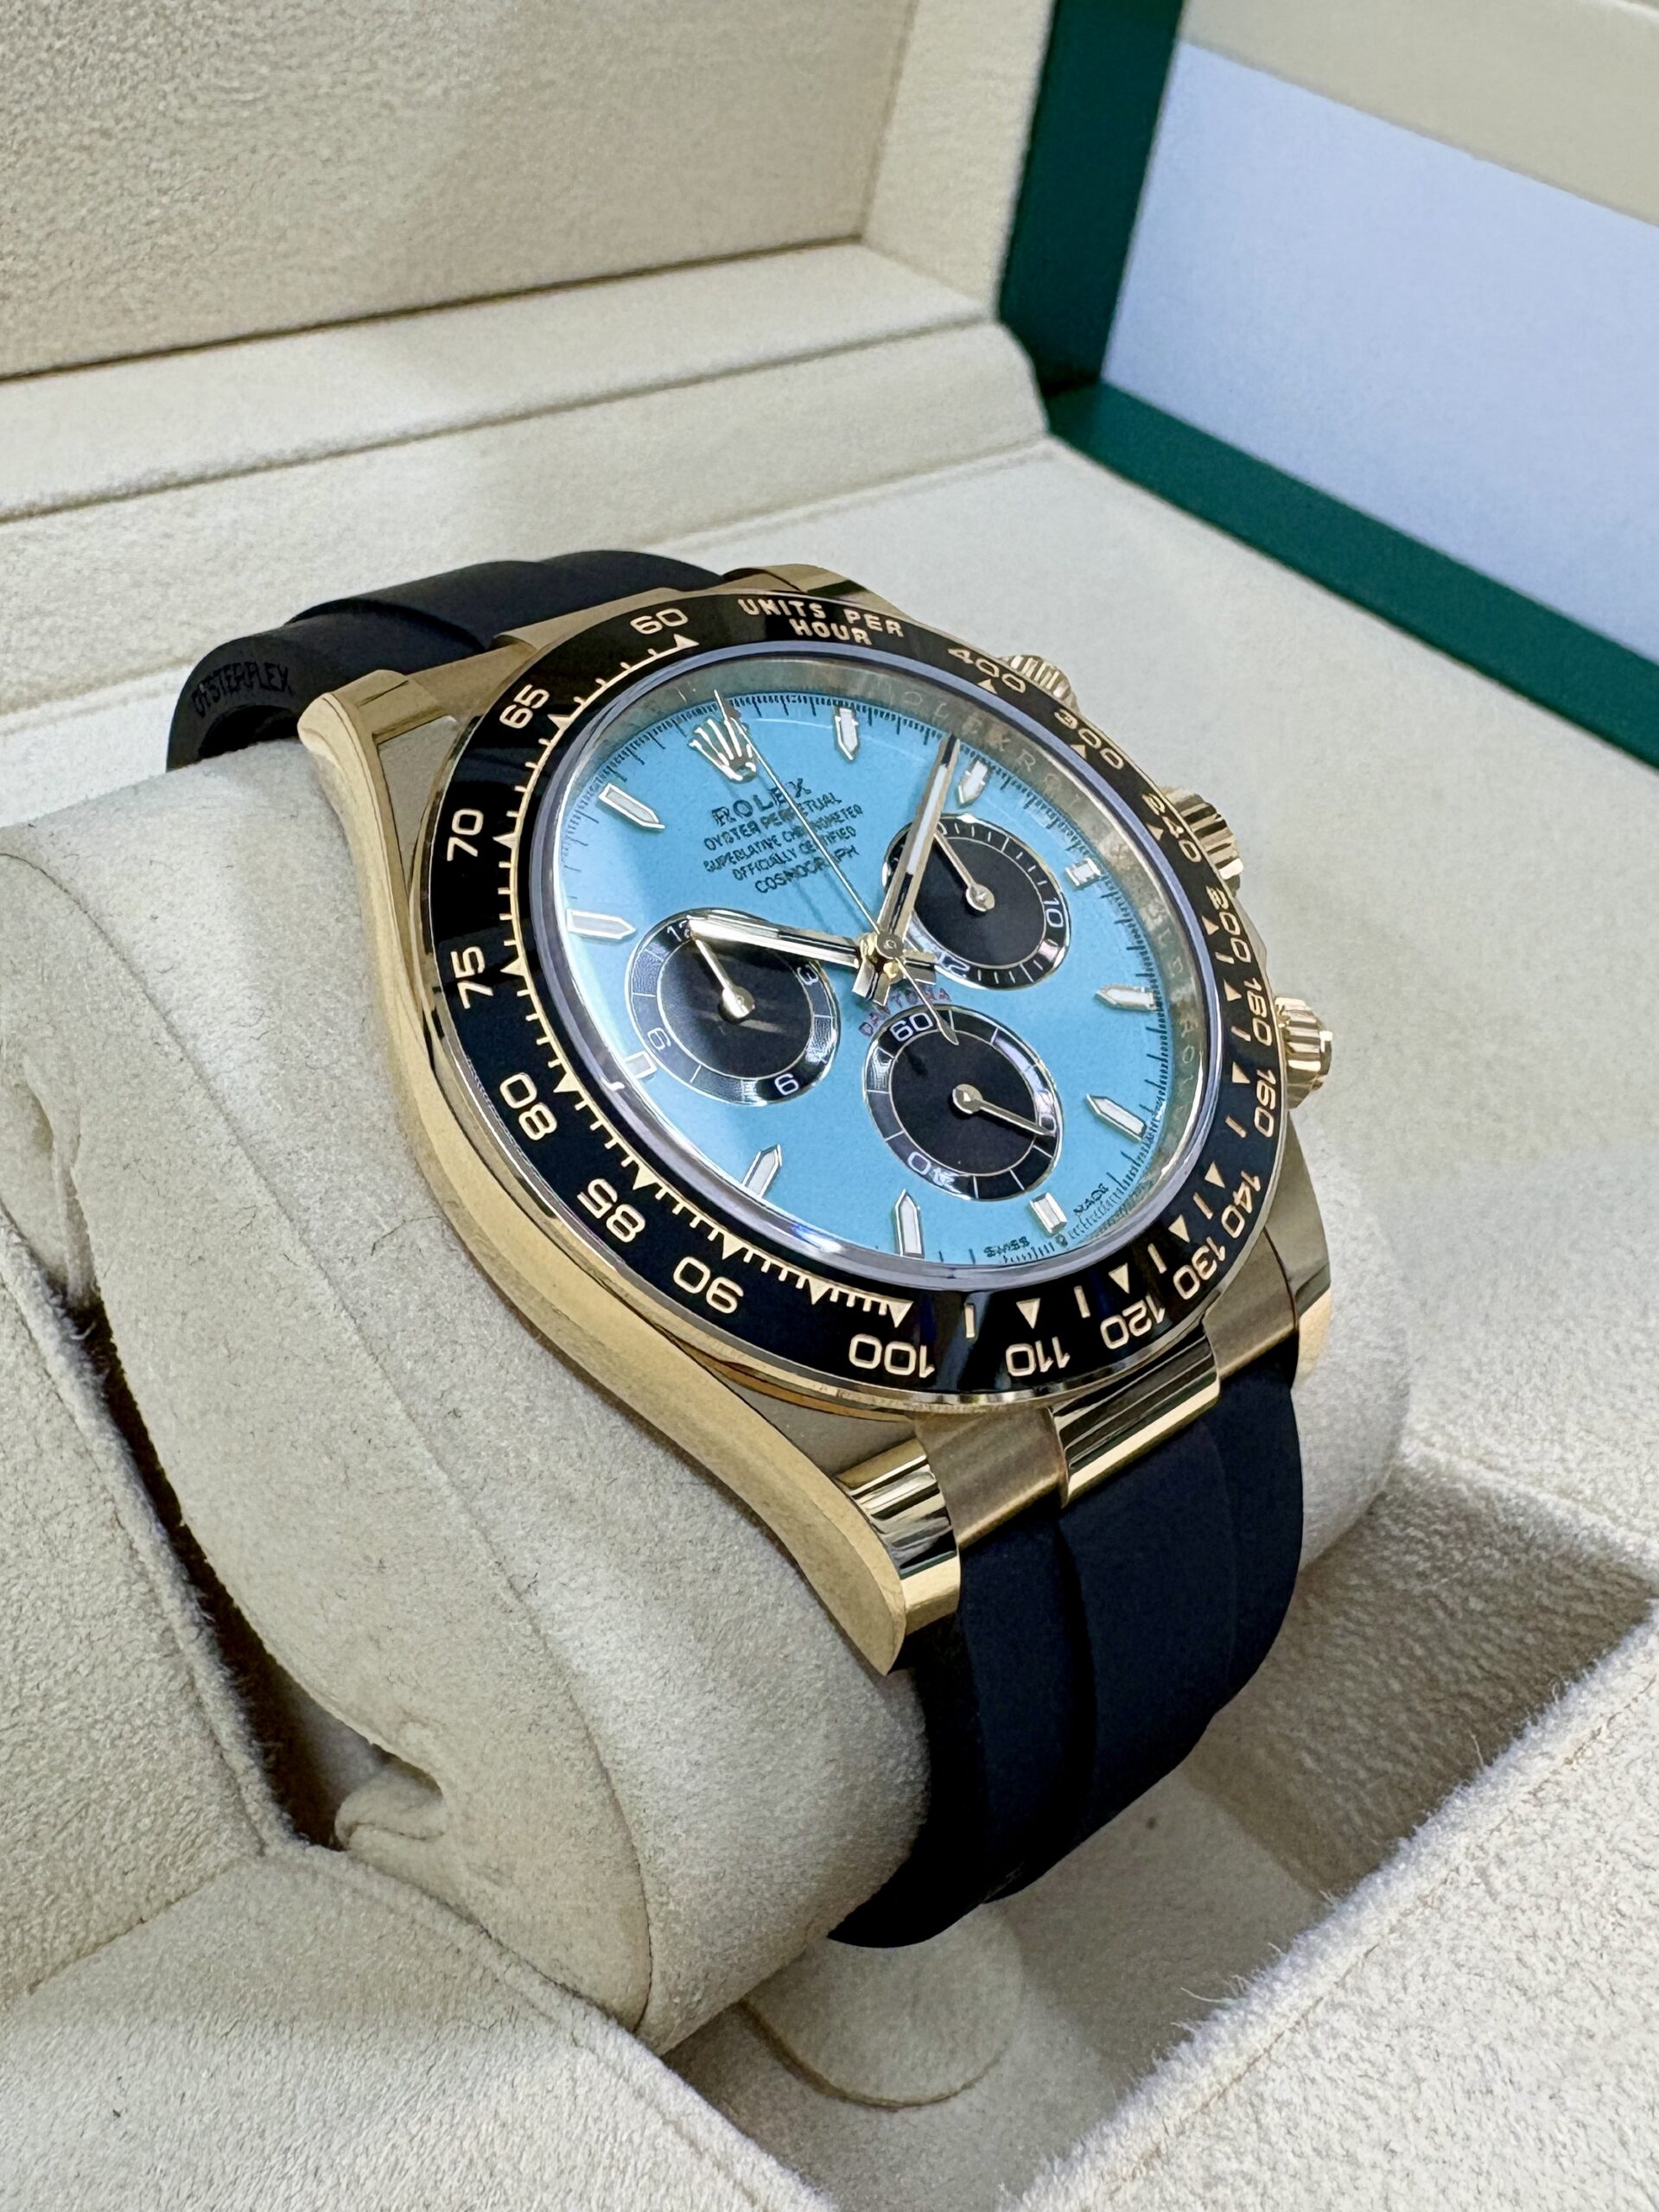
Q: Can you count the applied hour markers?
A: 11